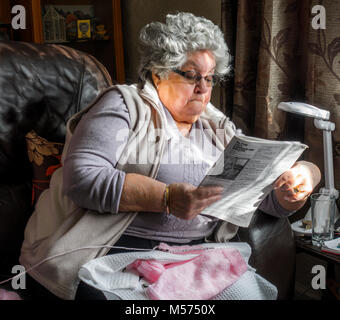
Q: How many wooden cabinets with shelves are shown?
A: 1